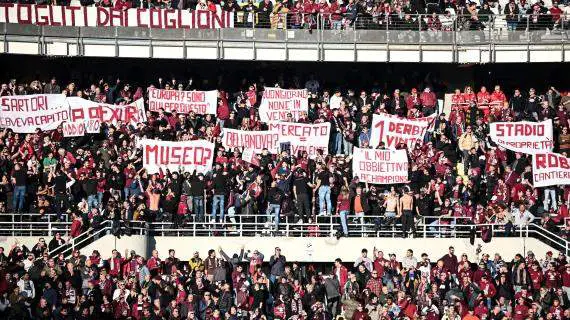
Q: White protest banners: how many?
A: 13